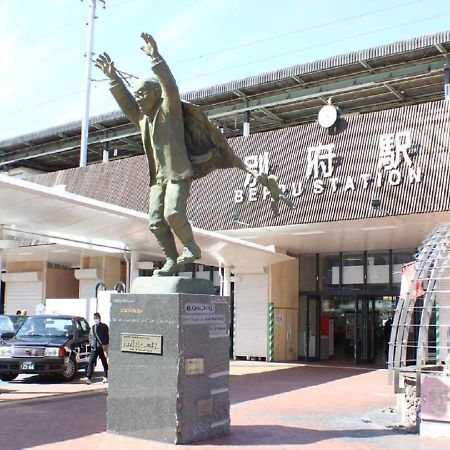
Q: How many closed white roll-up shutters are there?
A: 3